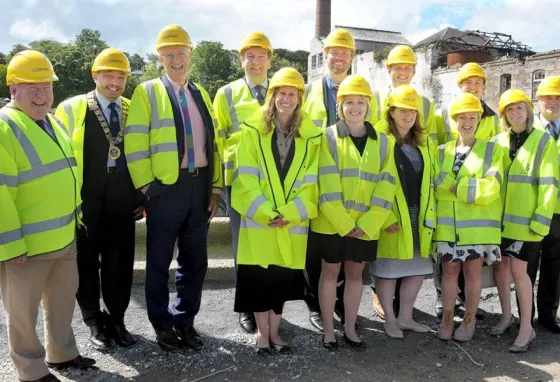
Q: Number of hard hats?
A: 13